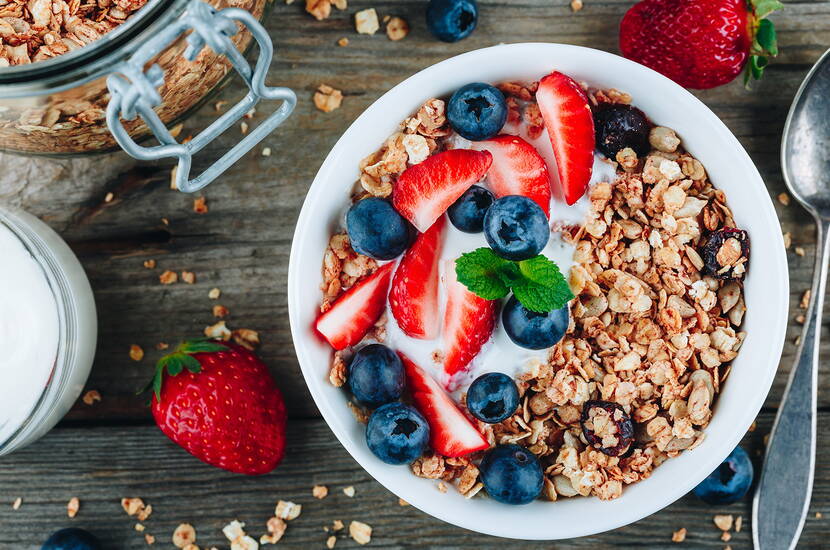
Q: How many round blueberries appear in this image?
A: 12